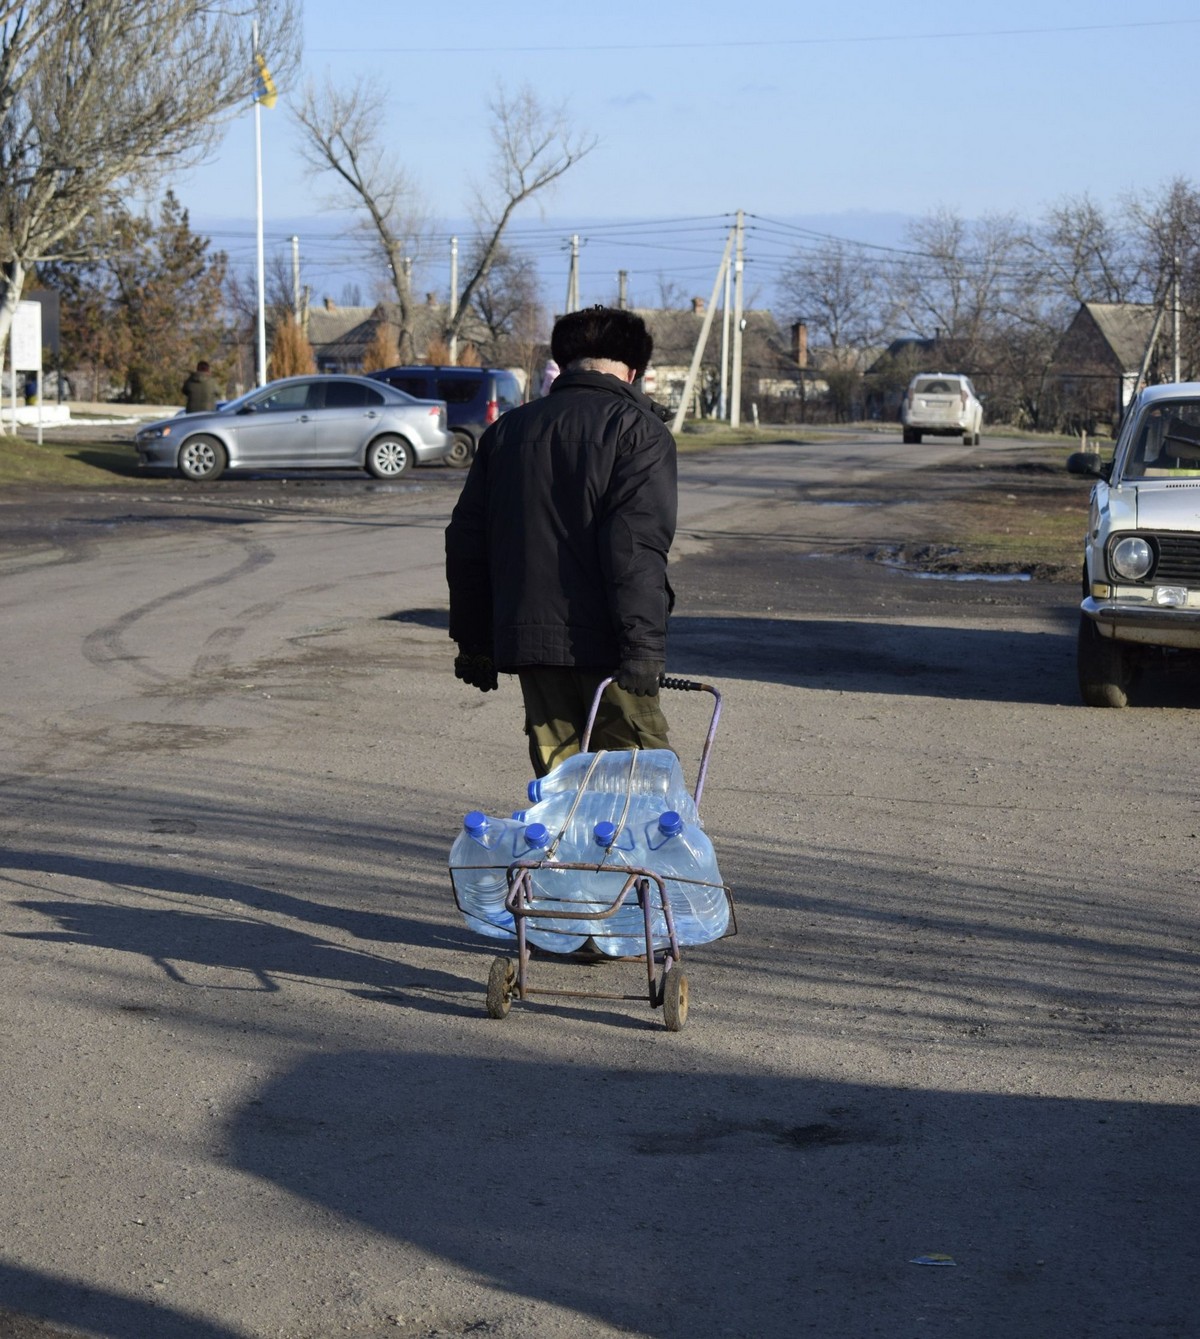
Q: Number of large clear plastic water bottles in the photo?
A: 6